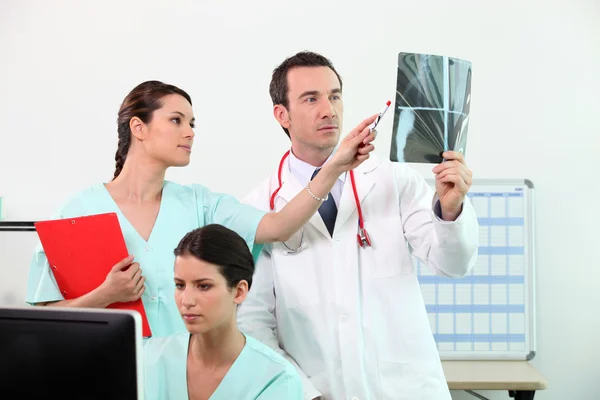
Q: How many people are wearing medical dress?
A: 3